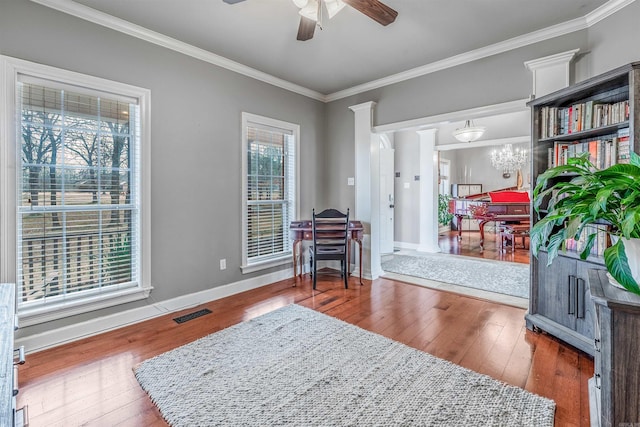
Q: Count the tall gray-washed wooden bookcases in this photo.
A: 1